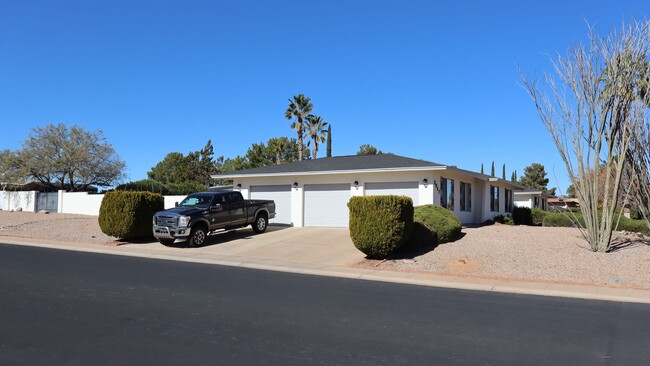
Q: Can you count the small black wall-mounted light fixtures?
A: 4